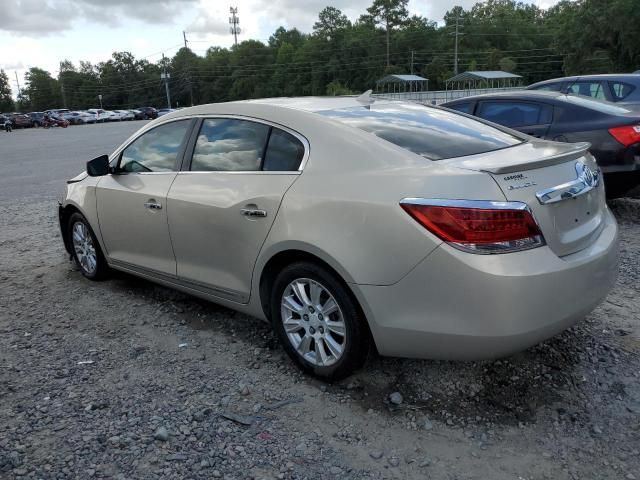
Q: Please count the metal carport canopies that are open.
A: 2